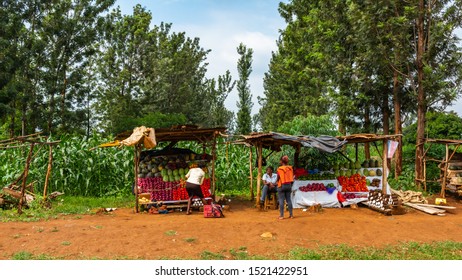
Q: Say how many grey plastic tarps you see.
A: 1